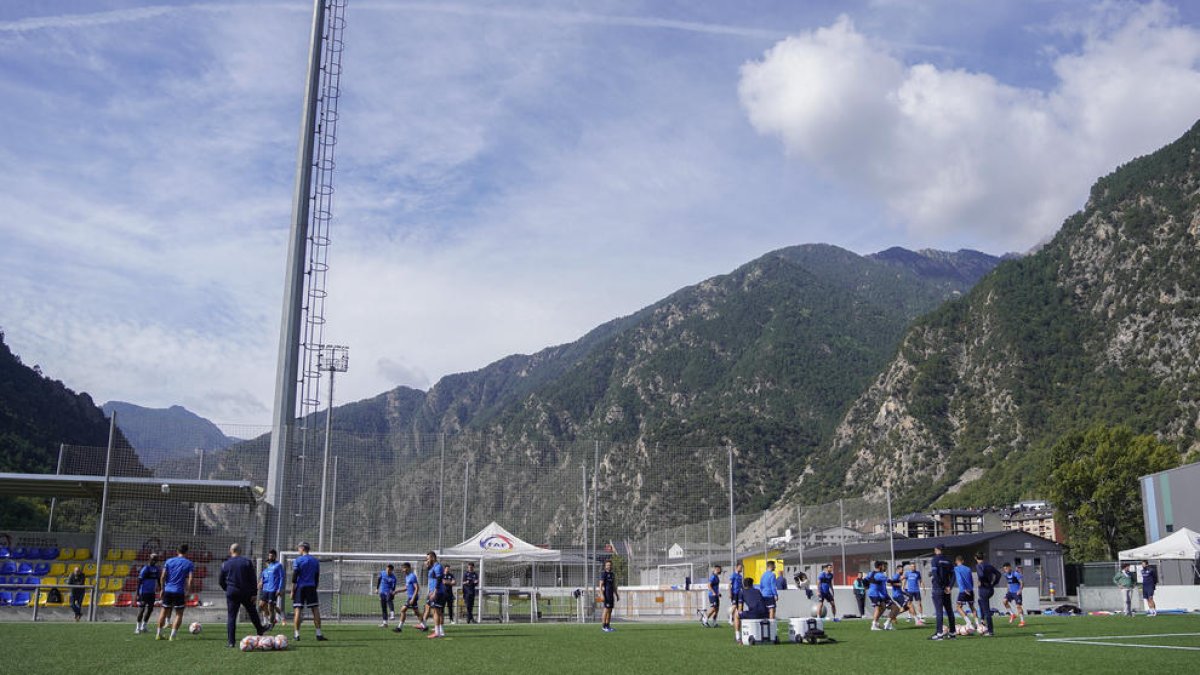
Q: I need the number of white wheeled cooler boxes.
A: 2